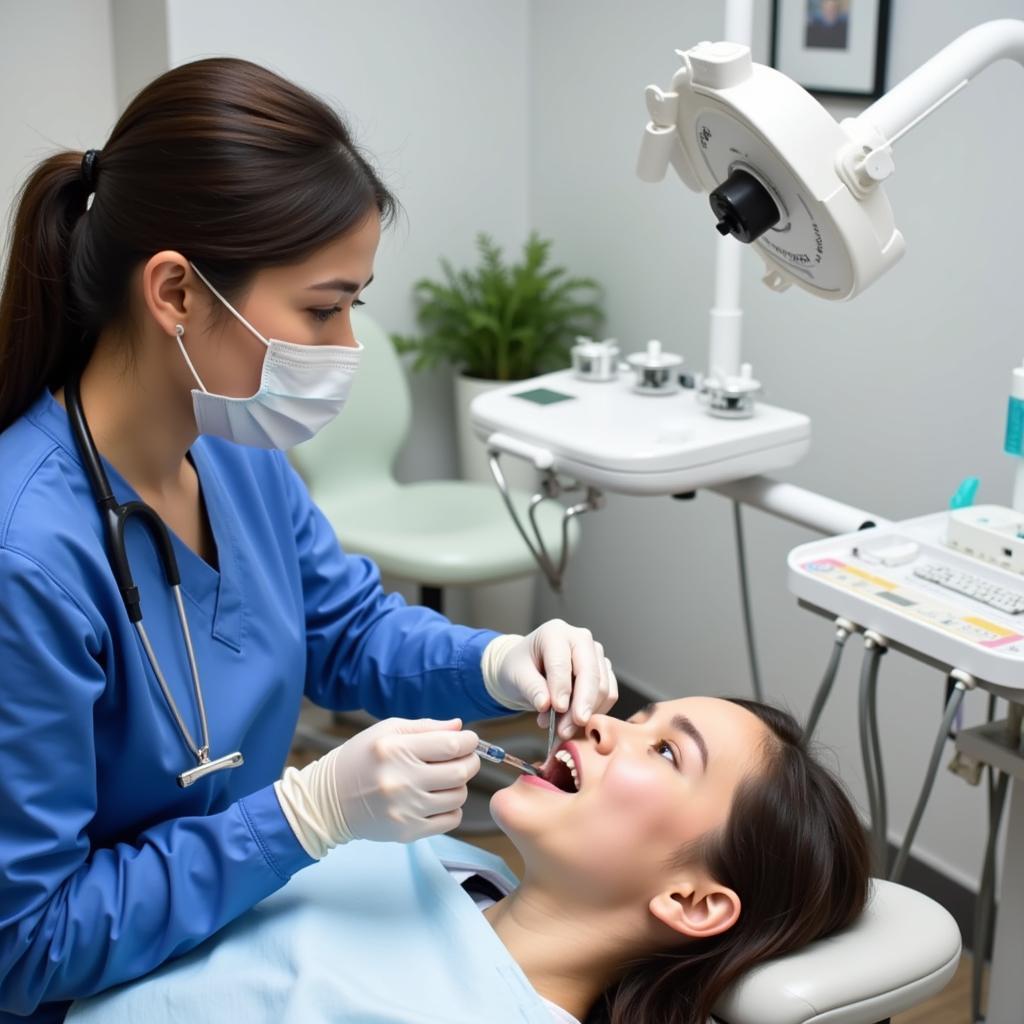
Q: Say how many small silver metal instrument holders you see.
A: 3